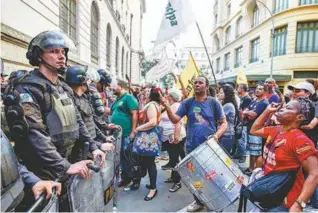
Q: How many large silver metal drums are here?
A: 1